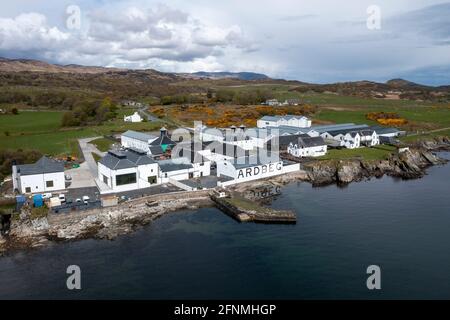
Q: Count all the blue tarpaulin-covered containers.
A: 2